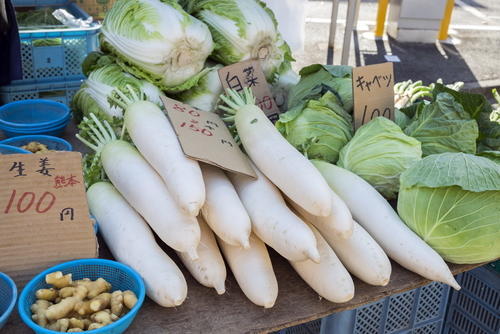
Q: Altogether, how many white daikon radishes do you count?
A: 12